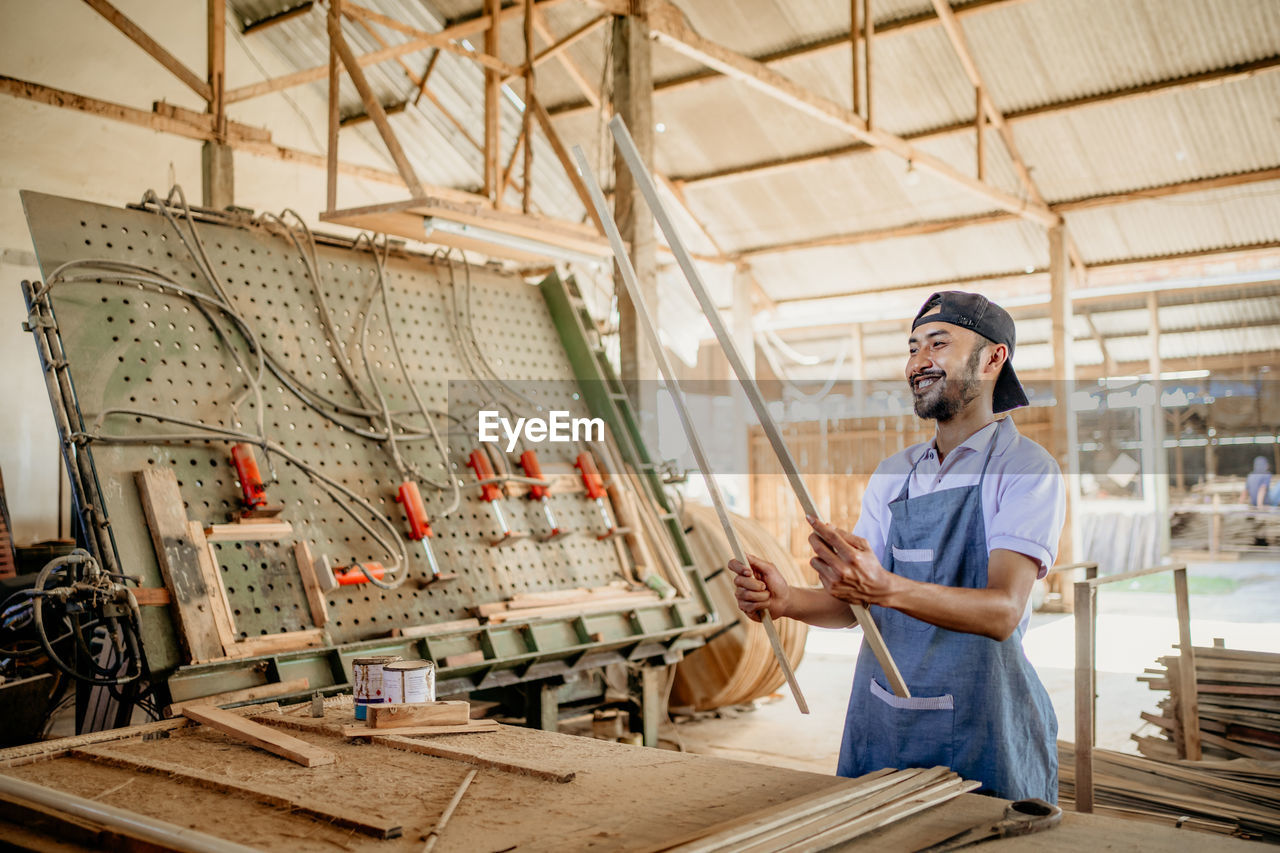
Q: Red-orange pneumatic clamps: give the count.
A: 6